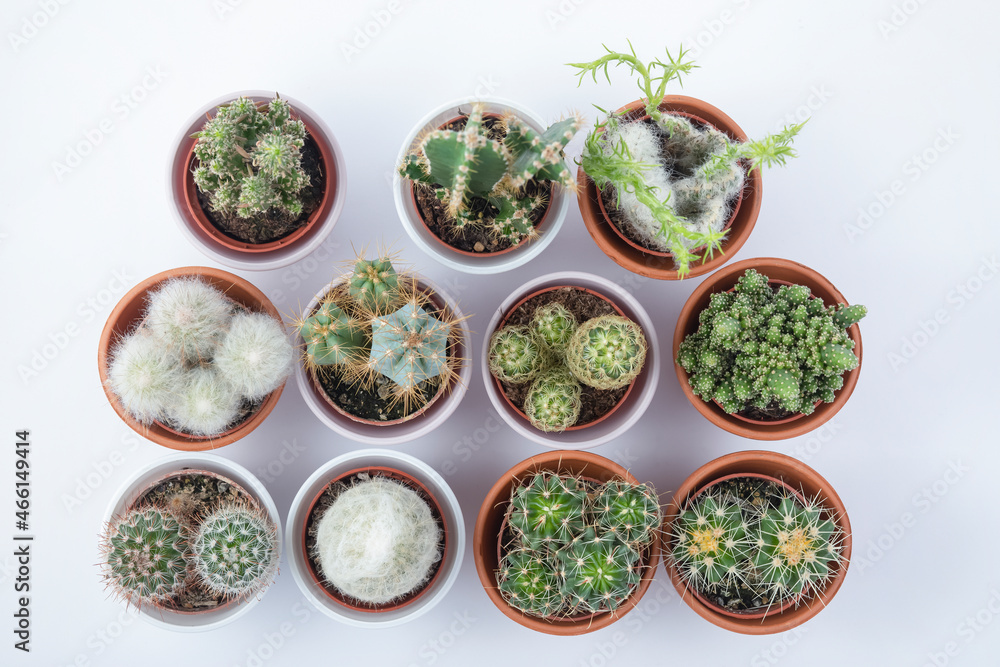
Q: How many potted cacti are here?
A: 11